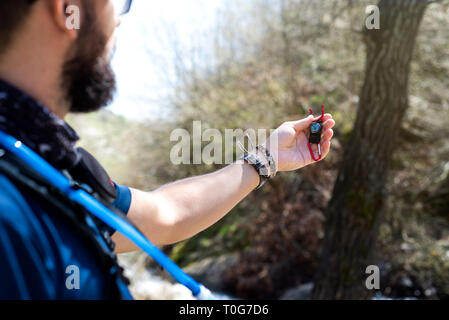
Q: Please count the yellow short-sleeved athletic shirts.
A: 0